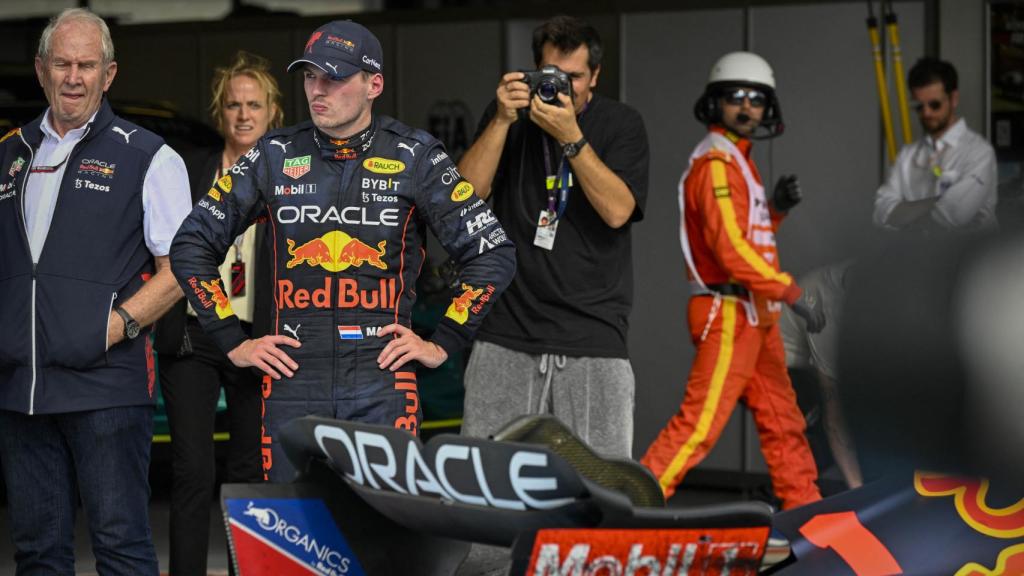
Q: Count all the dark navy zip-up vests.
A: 1